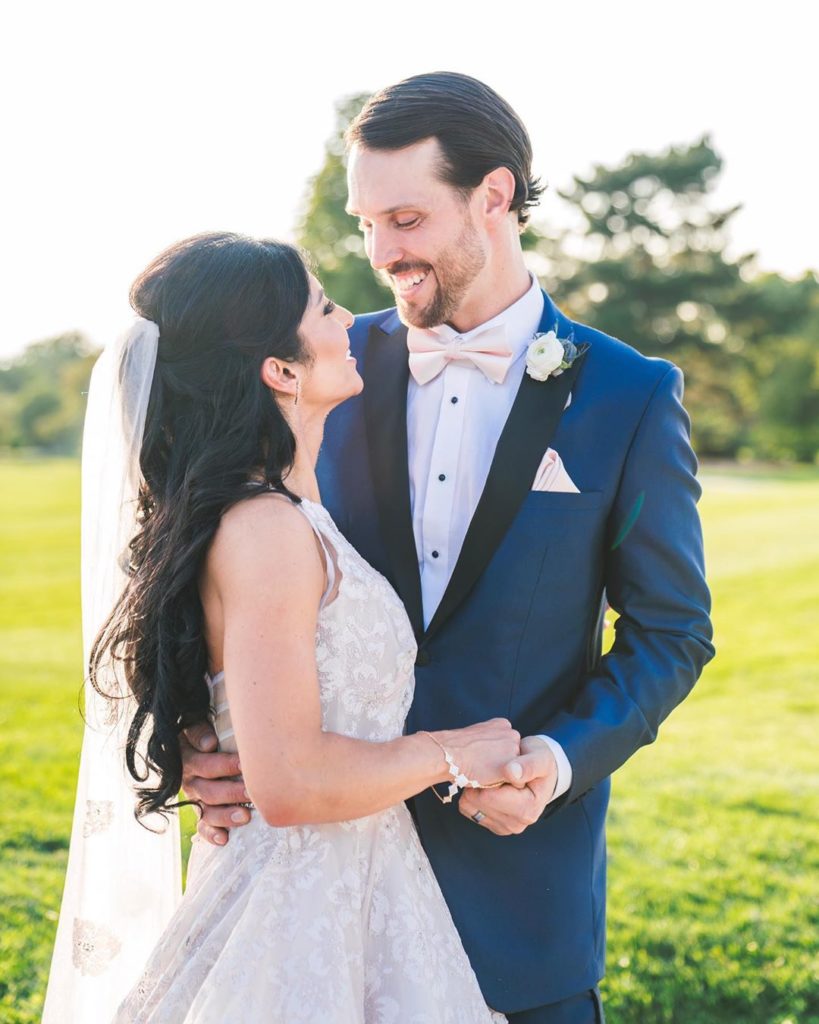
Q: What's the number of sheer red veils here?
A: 0